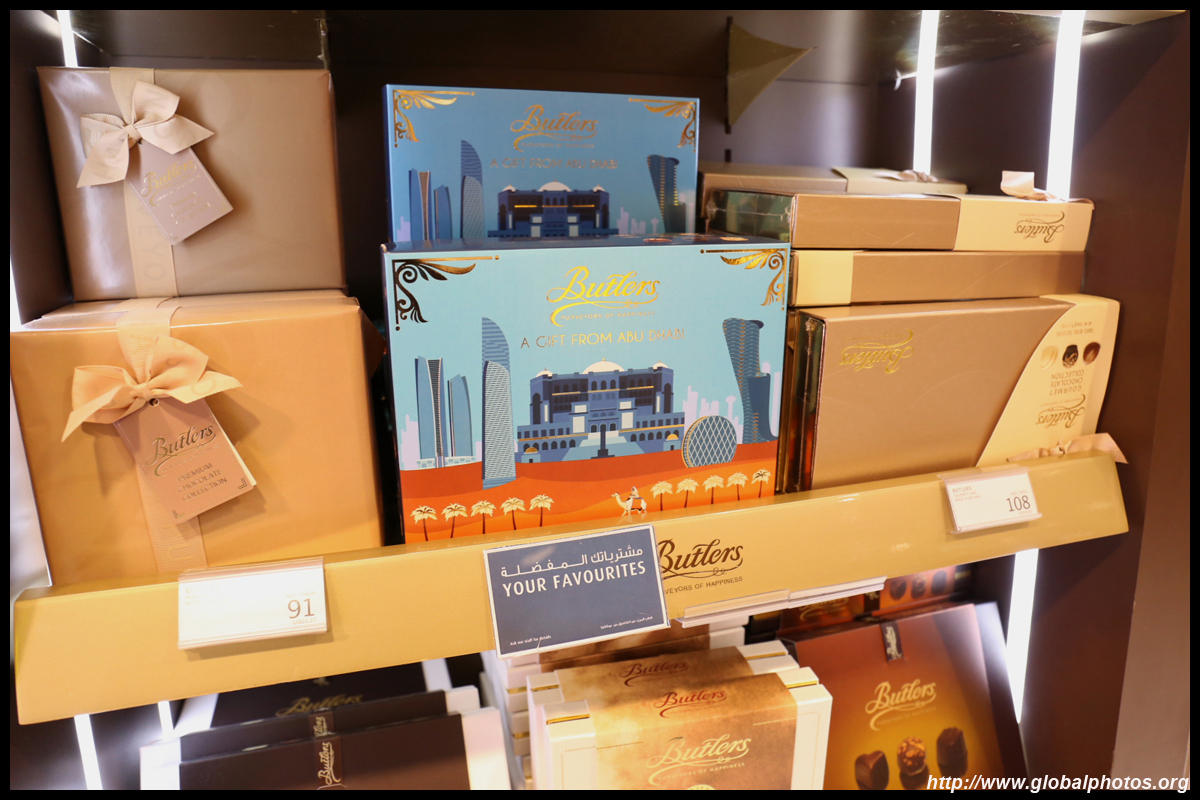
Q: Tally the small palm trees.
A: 10